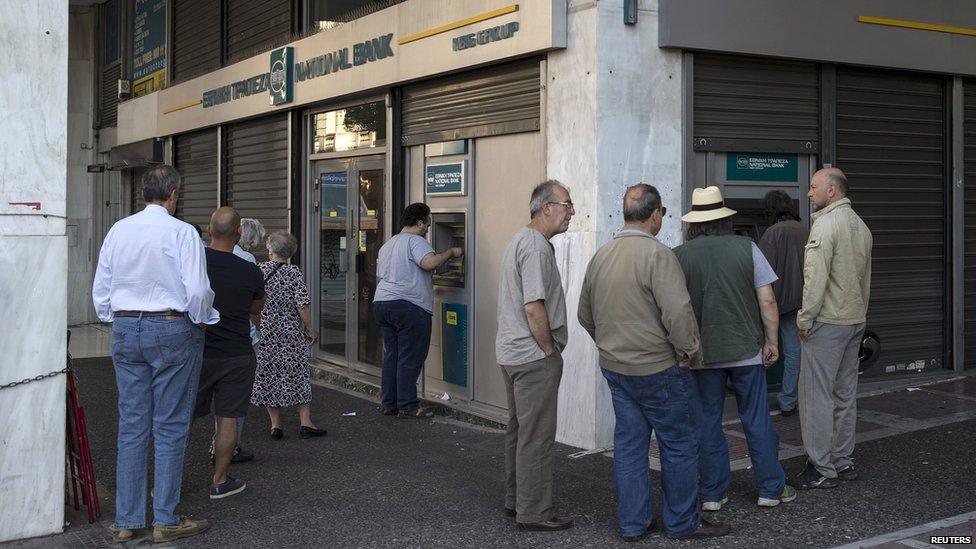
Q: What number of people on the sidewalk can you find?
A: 10